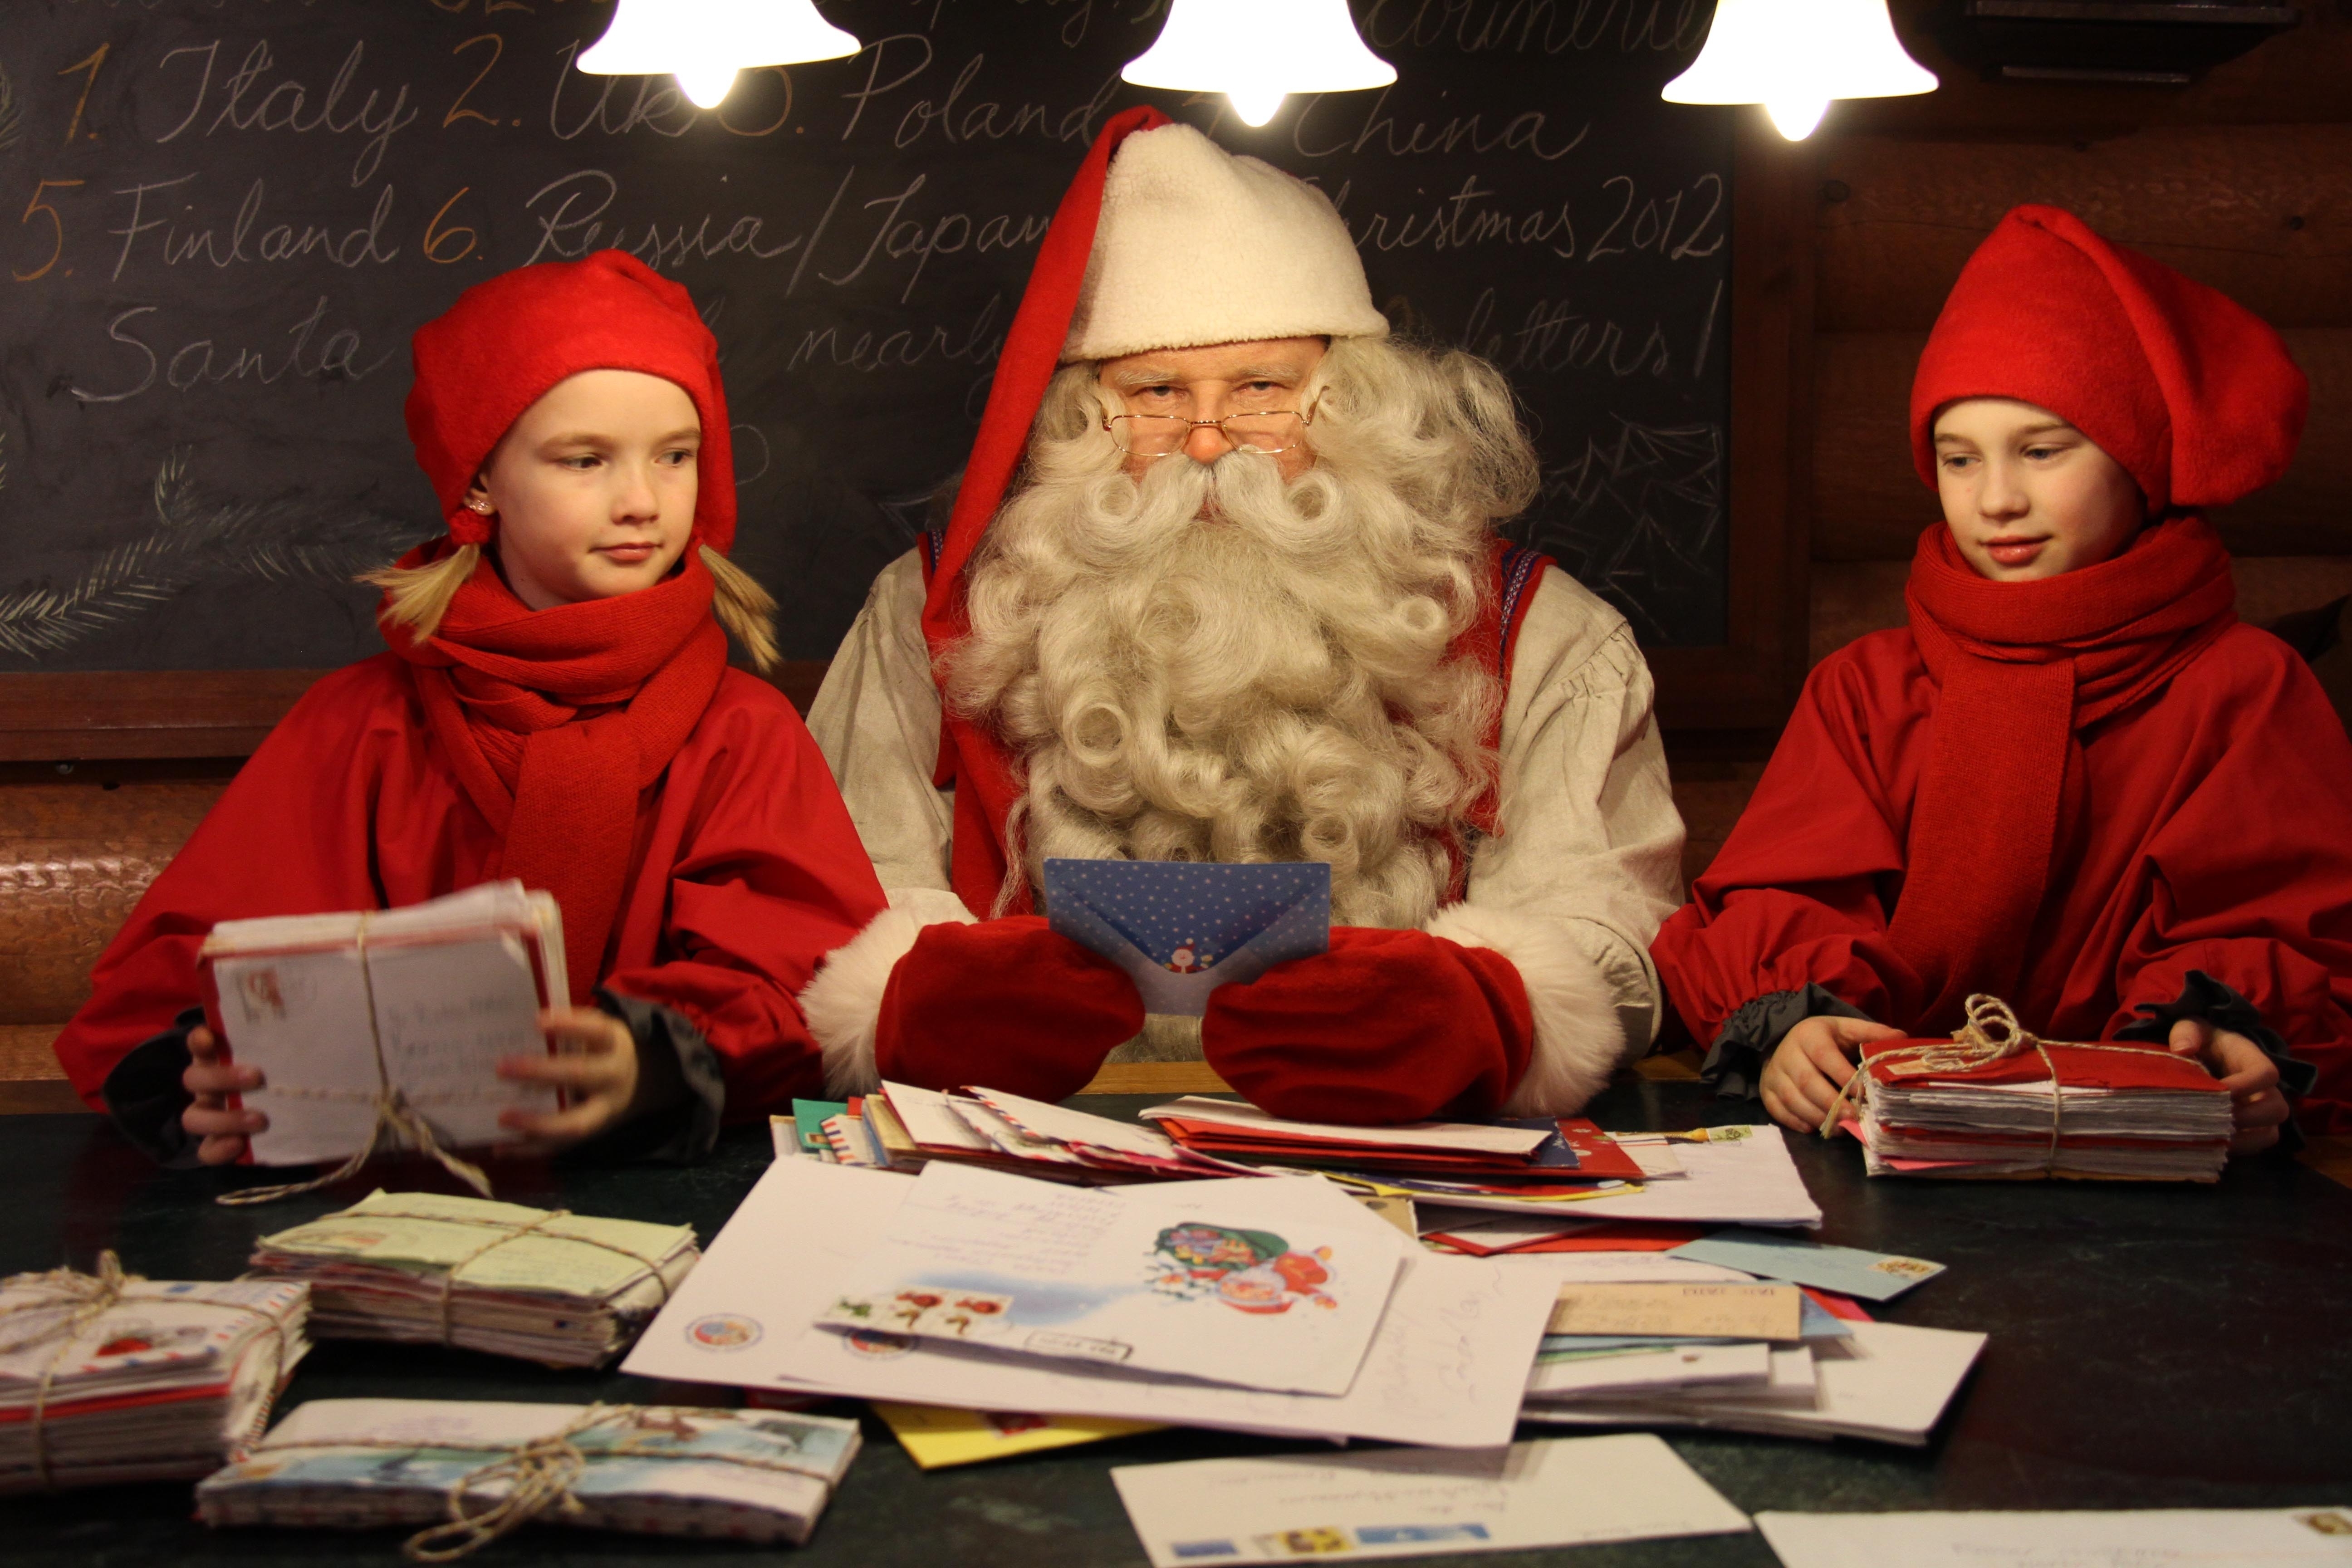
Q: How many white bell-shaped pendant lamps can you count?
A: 3